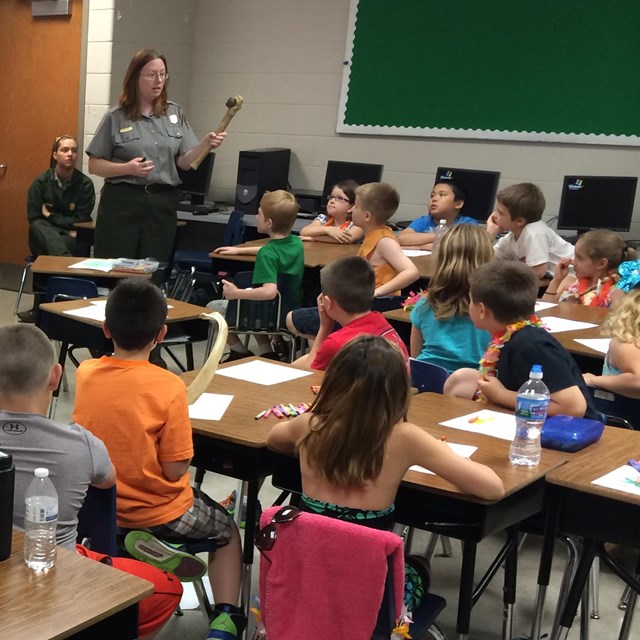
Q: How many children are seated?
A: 13